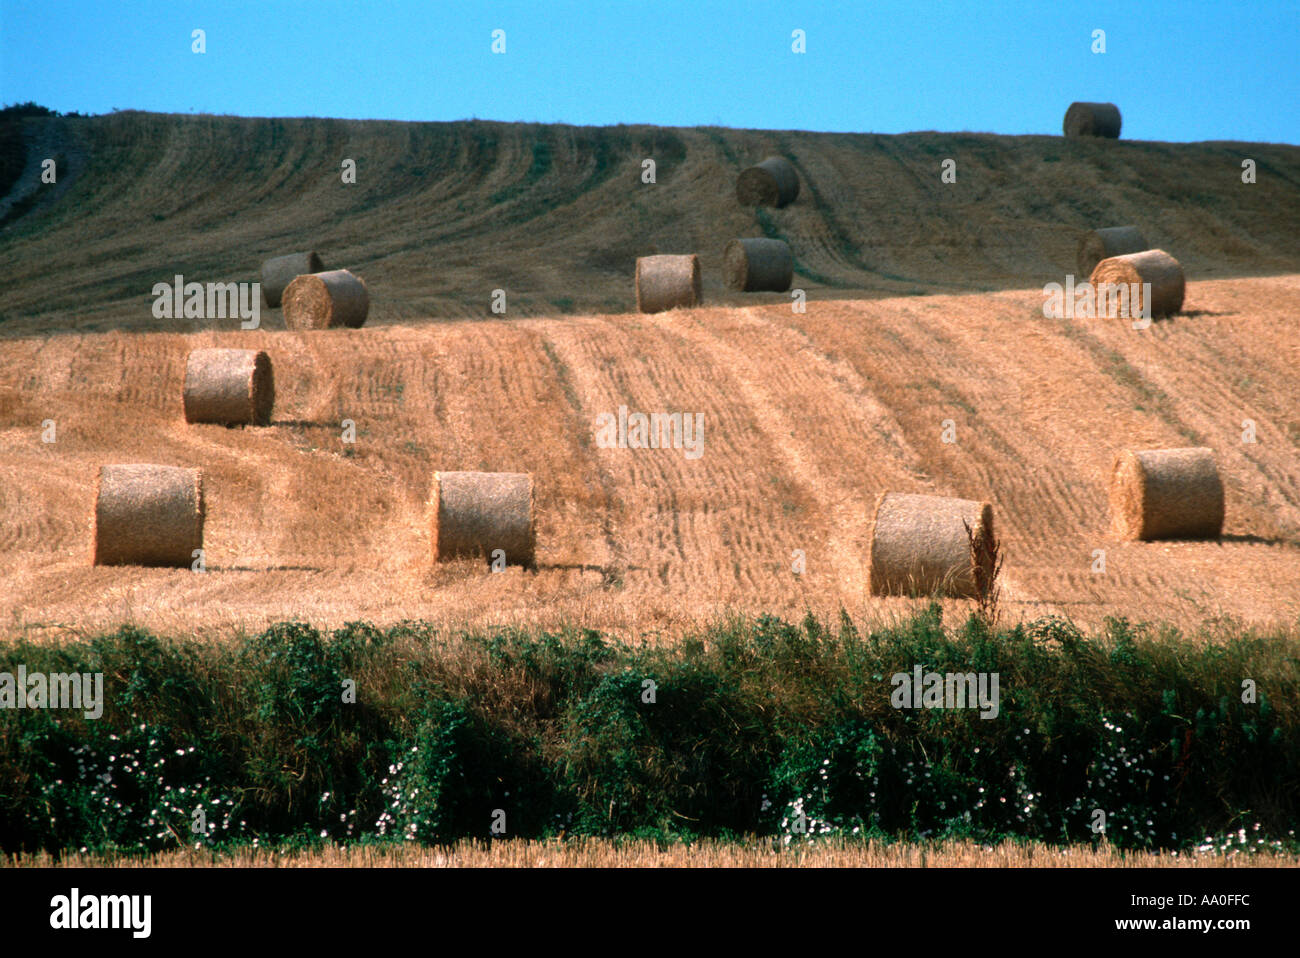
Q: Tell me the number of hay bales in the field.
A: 13